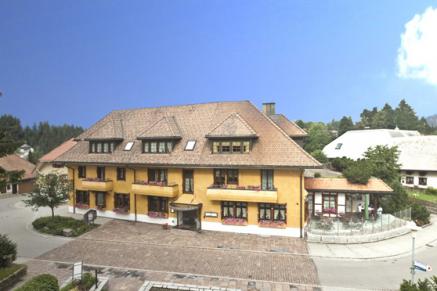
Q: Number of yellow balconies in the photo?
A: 3